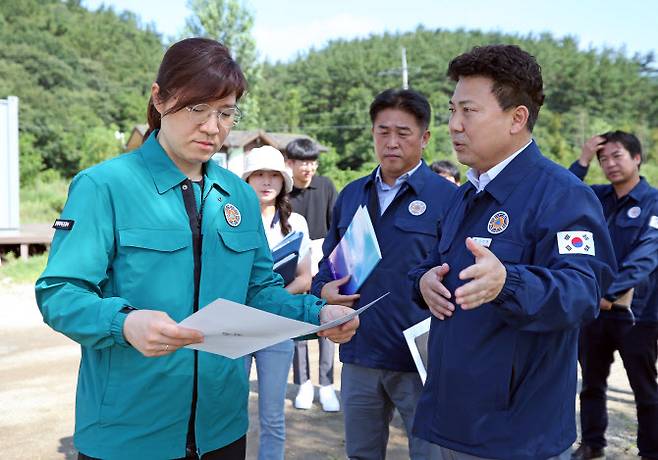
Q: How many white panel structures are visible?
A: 1